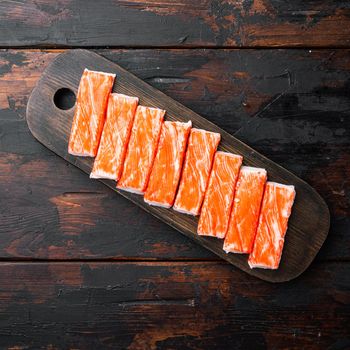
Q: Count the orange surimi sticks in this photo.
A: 8